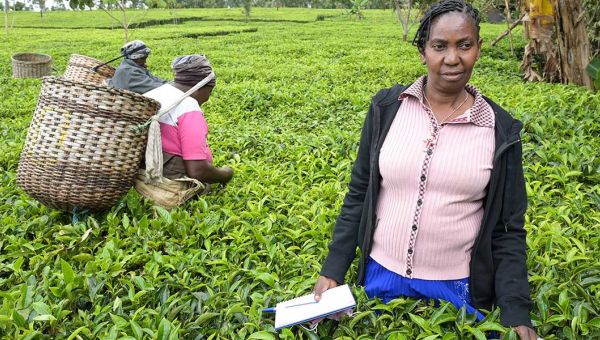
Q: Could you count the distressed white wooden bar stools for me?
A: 0